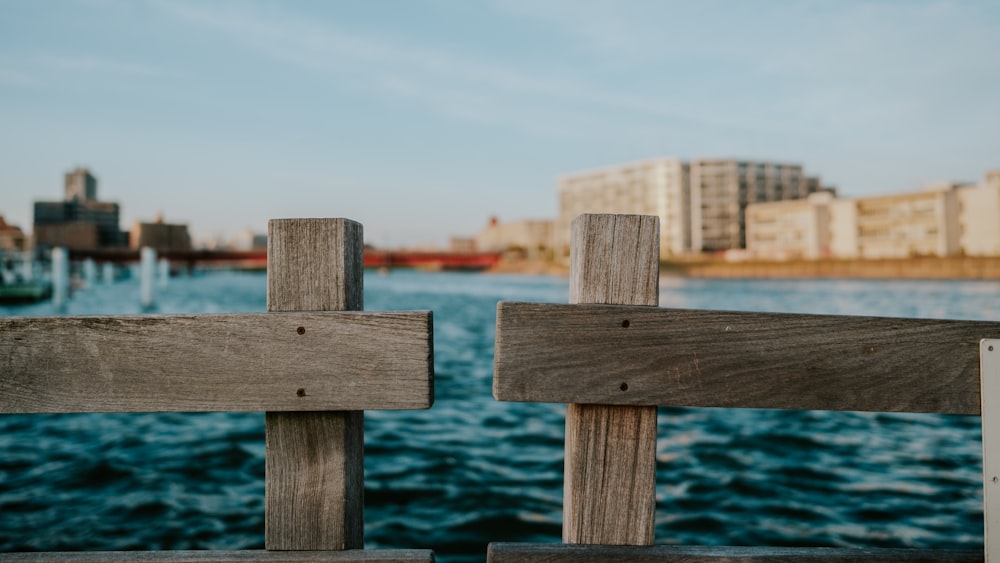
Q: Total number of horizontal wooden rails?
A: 4